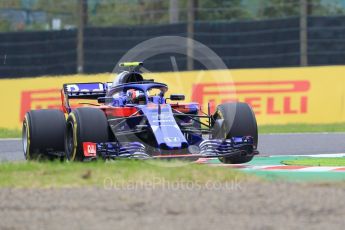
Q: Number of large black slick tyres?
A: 3